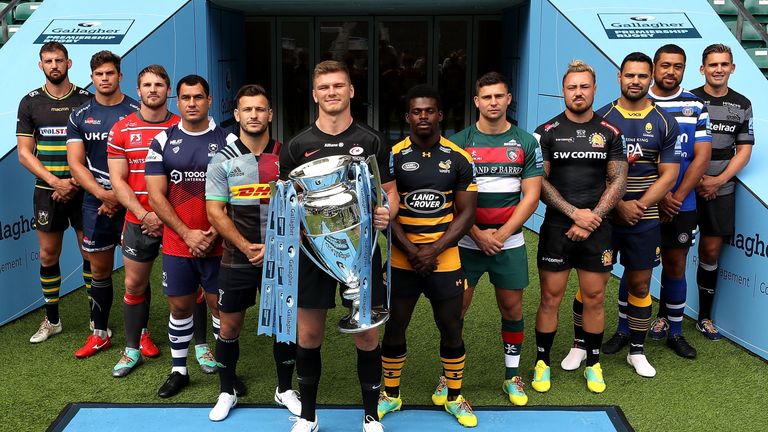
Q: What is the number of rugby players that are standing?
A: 12